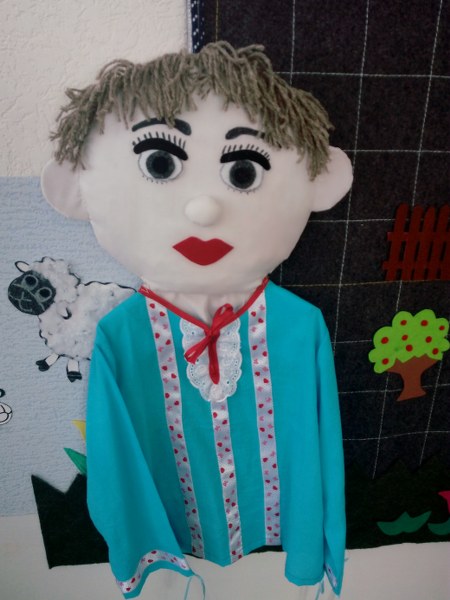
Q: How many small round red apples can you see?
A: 9